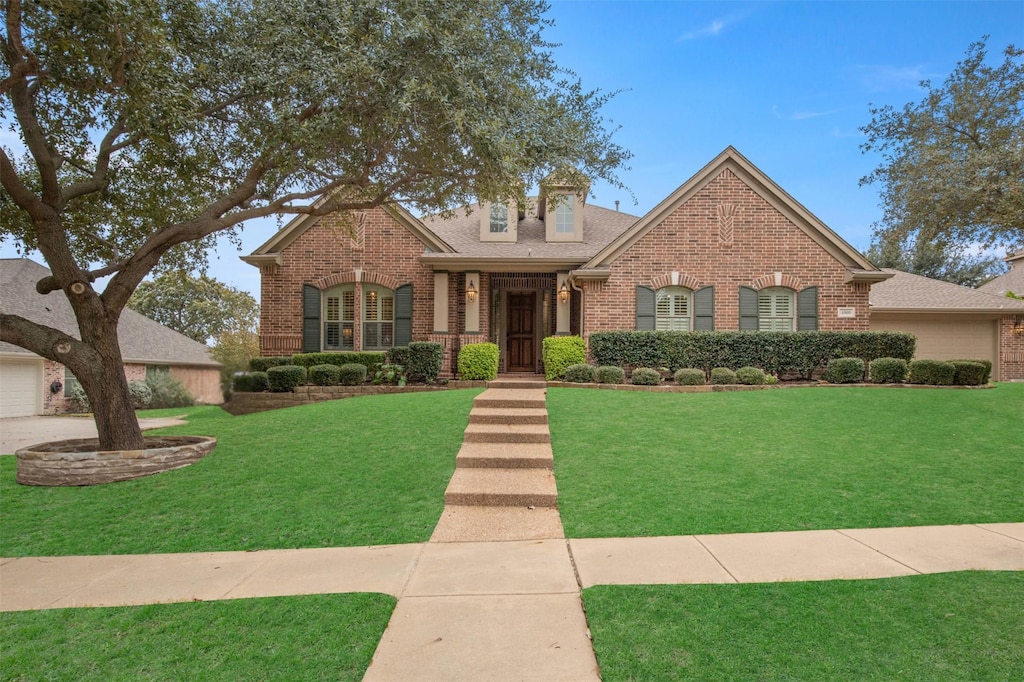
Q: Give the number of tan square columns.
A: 3